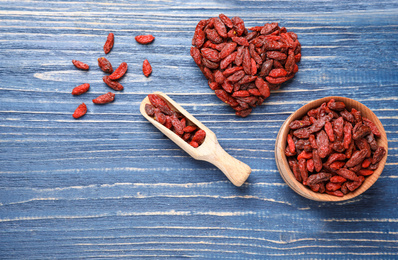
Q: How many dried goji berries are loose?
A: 10